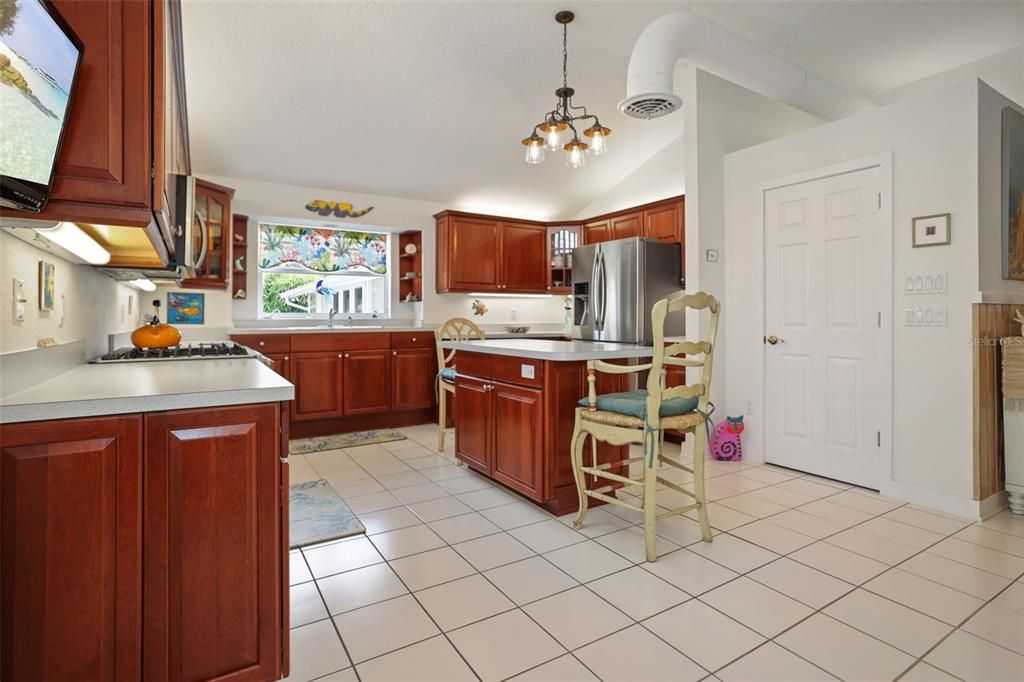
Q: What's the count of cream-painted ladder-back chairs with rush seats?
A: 1